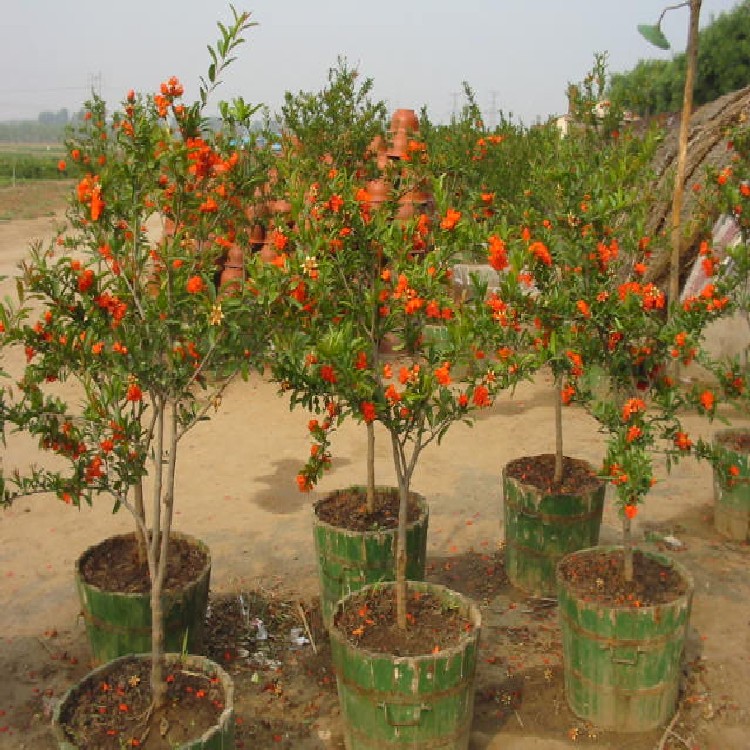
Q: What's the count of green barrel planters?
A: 7